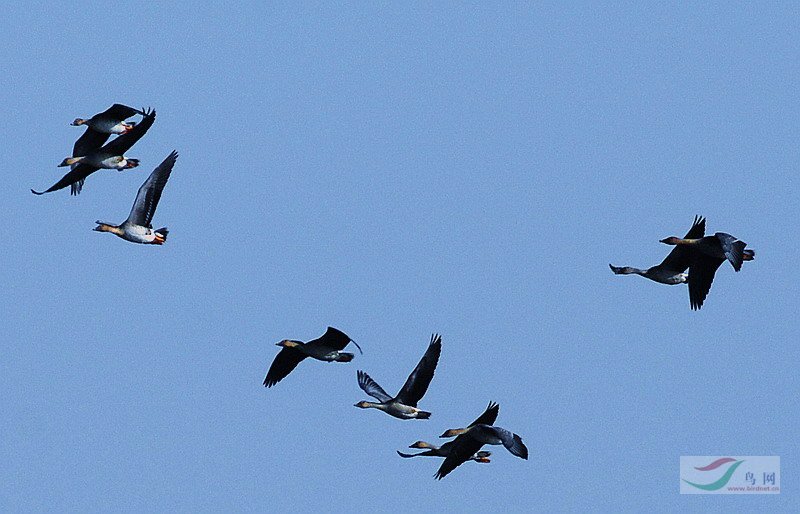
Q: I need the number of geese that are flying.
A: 9